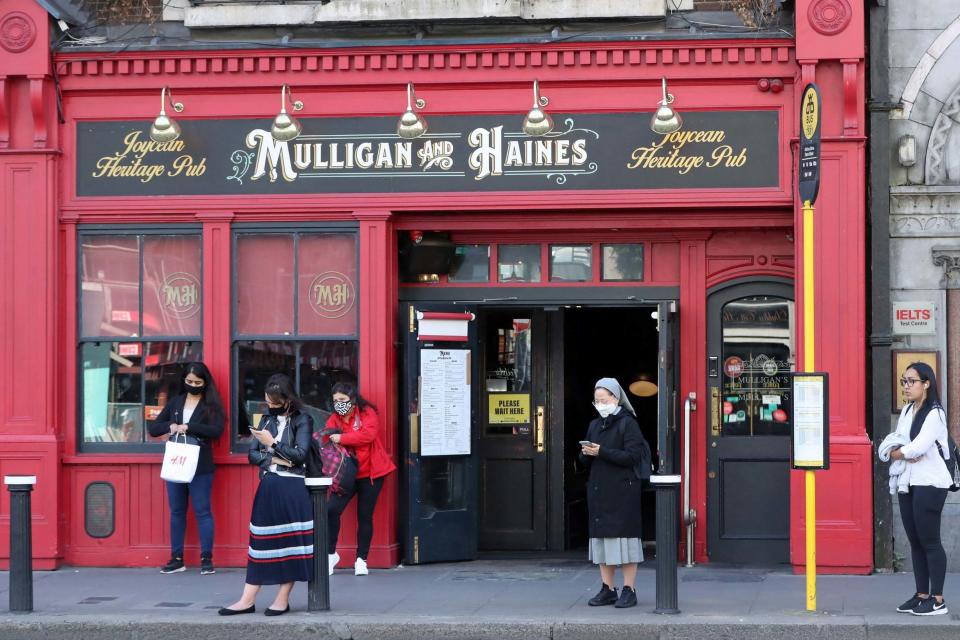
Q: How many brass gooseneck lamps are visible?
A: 5